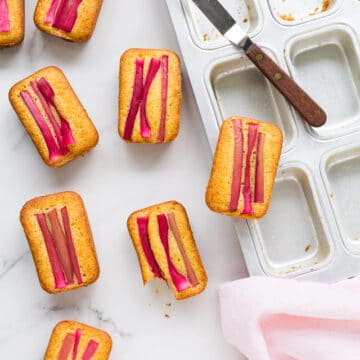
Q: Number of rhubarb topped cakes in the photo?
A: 8